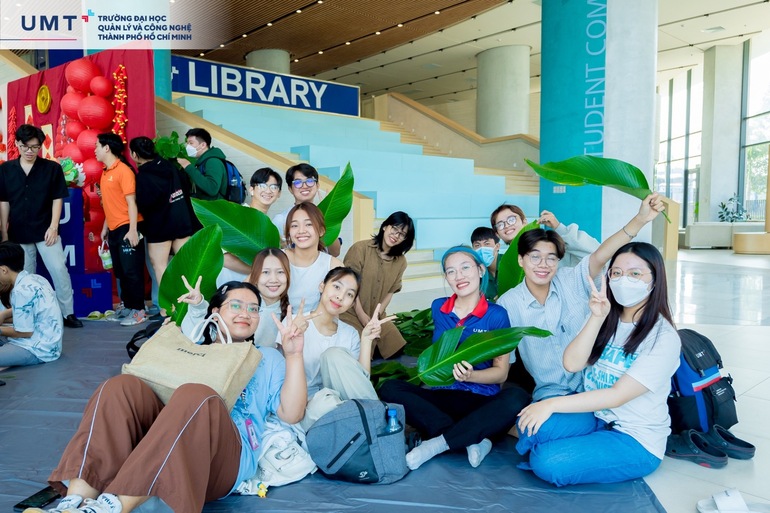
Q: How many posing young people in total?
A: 12